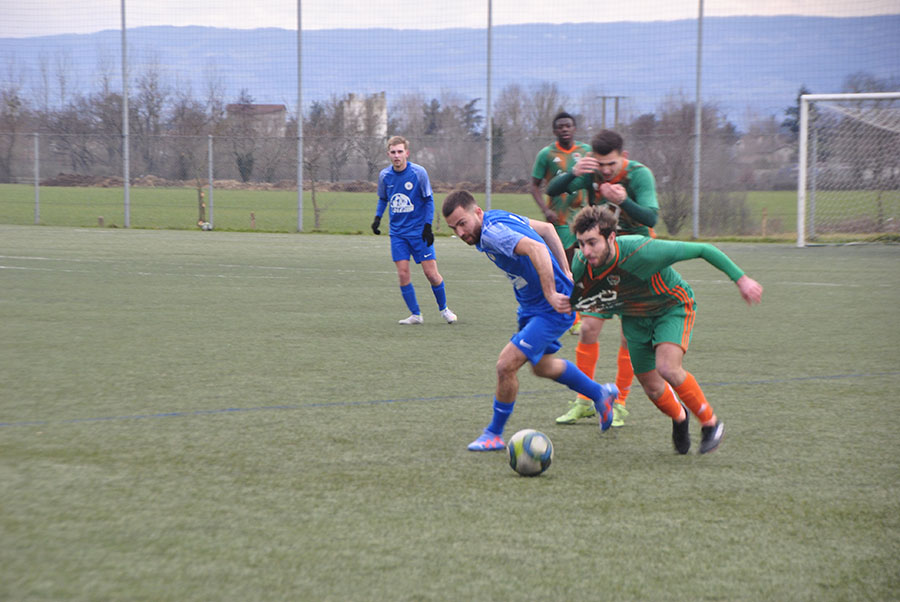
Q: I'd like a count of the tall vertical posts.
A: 4